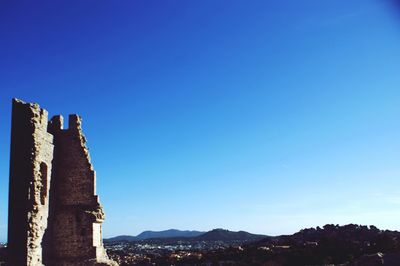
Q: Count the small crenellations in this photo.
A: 2